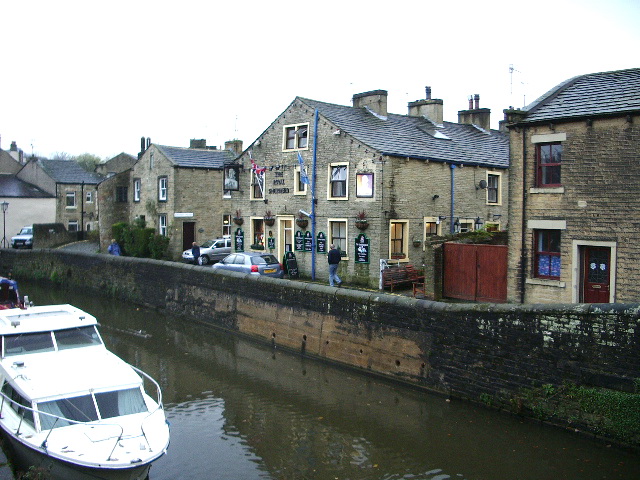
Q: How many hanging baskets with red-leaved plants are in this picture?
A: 4